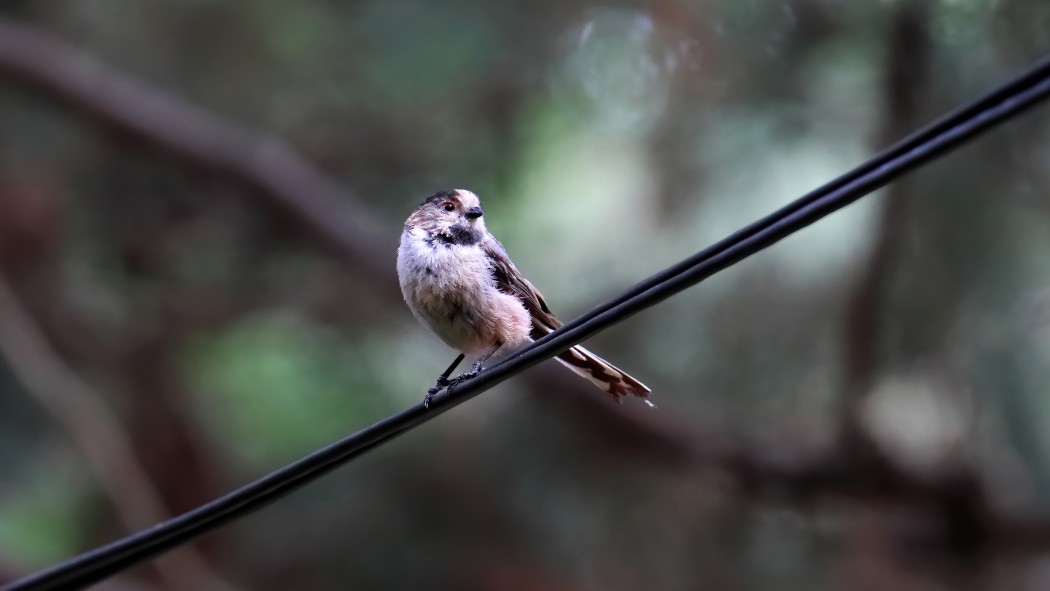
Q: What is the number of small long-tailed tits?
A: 1